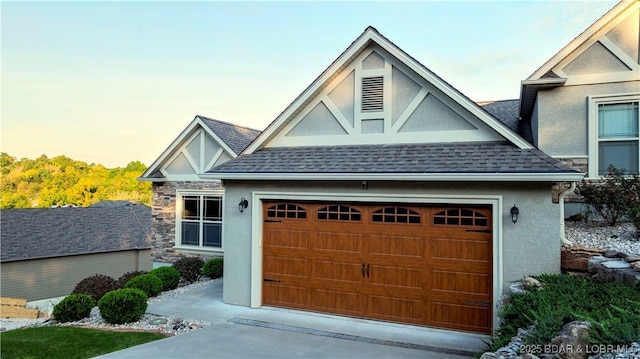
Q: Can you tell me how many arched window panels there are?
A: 4